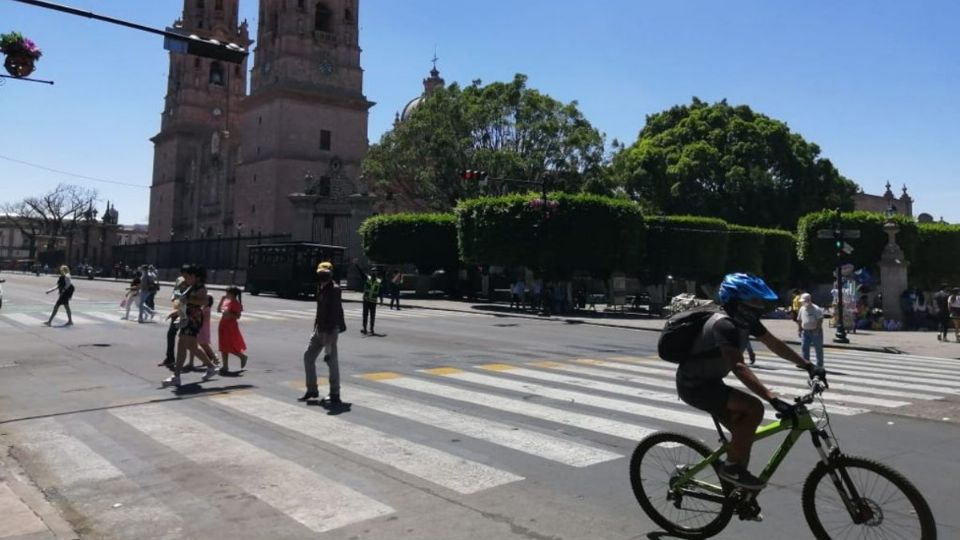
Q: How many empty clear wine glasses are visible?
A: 0